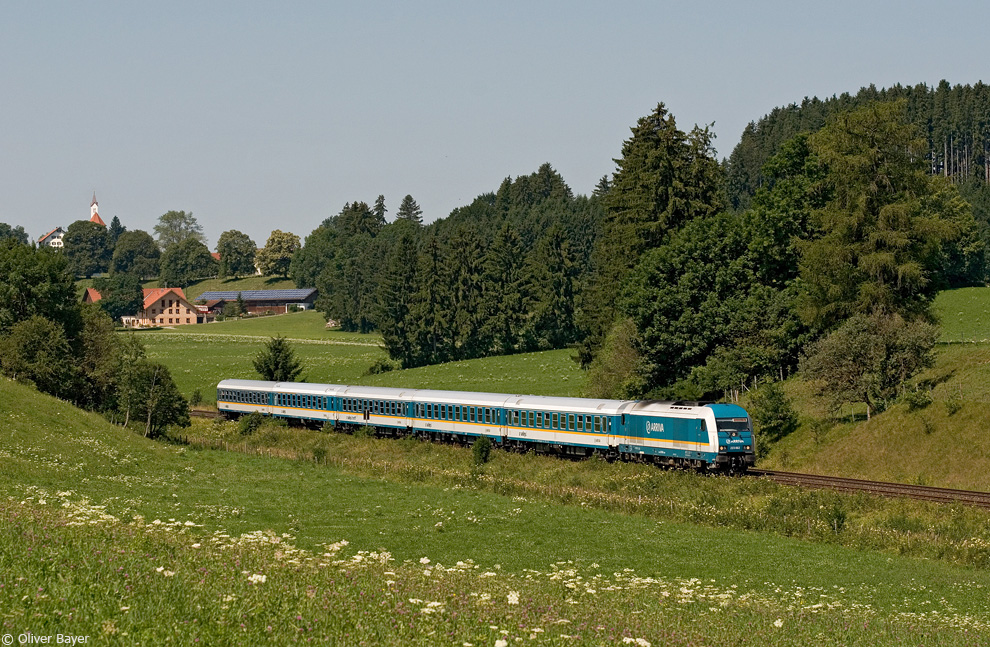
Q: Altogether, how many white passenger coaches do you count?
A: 5